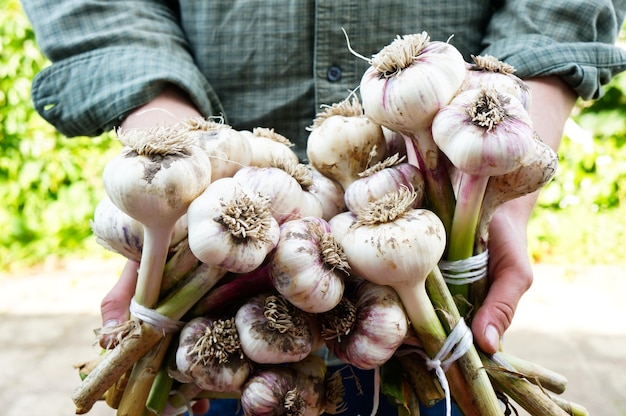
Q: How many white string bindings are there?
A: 3